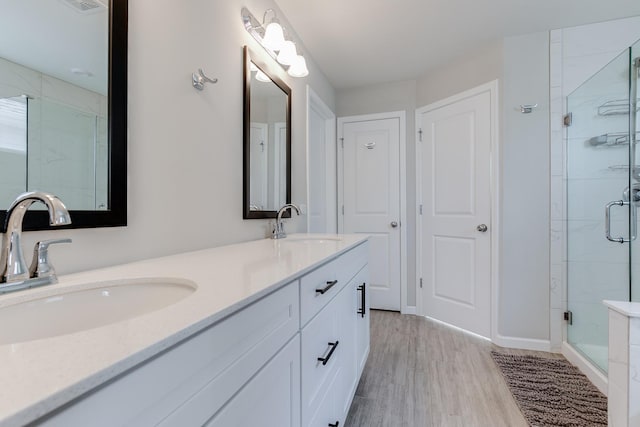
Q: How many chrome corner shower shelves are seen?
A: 3